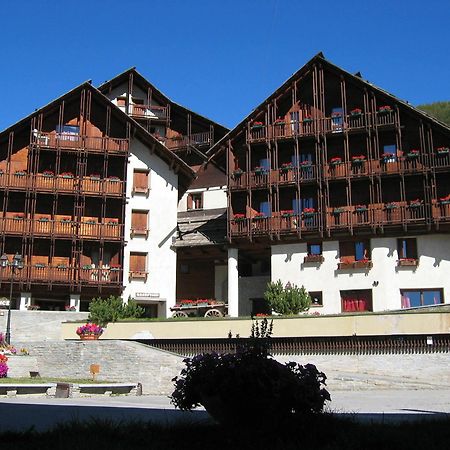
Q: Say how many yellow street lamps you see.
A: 0